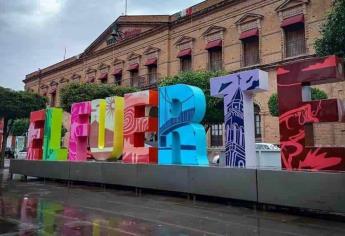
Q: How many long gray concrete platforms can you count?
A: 1